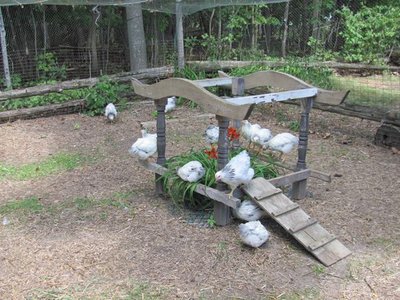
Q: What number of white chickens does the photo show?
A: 11